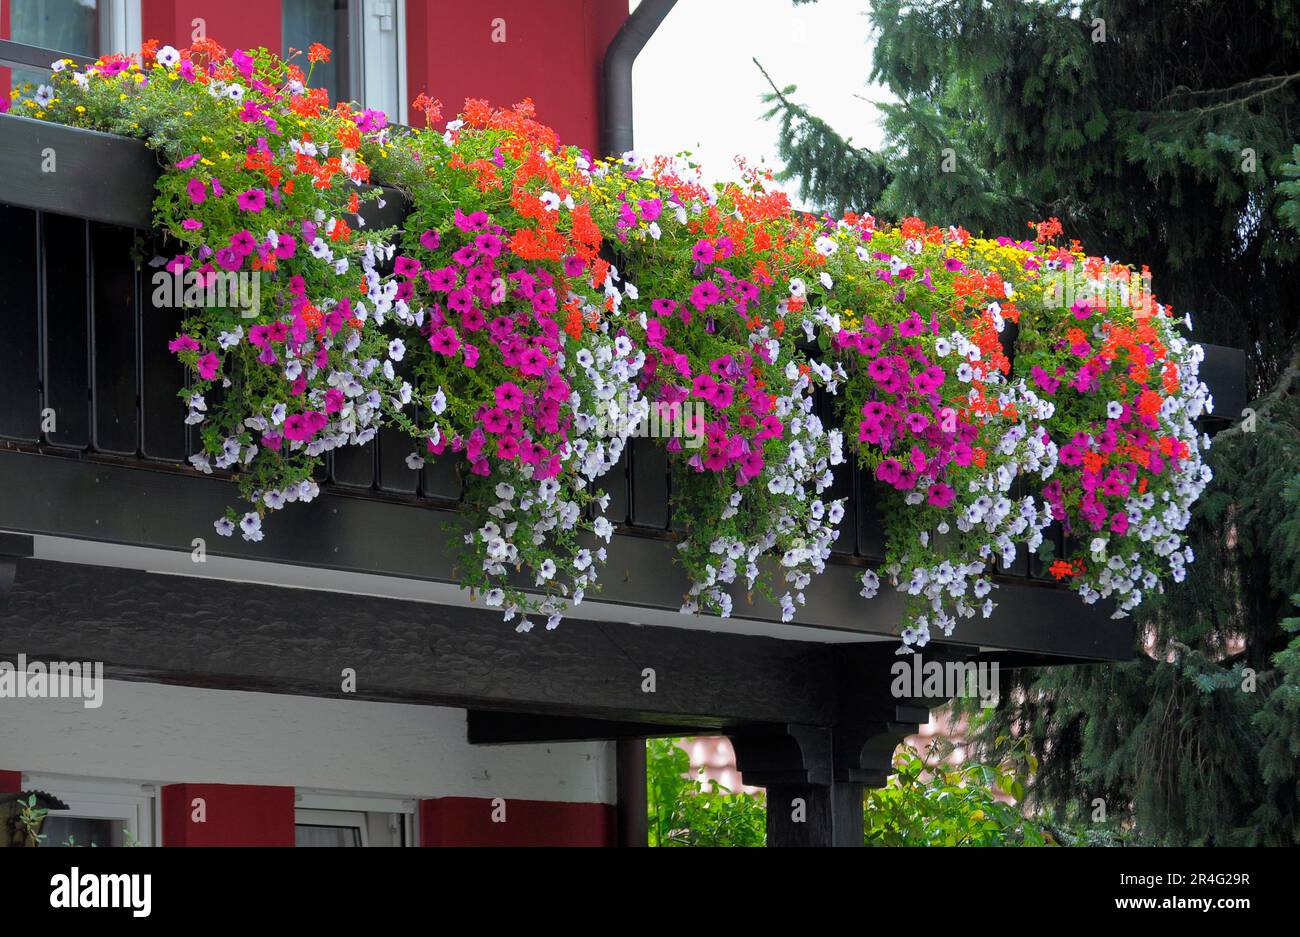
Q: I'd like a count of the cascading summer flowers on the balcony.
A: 5